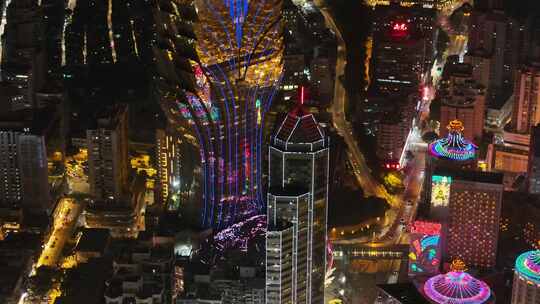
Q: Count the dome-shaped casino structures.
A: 3